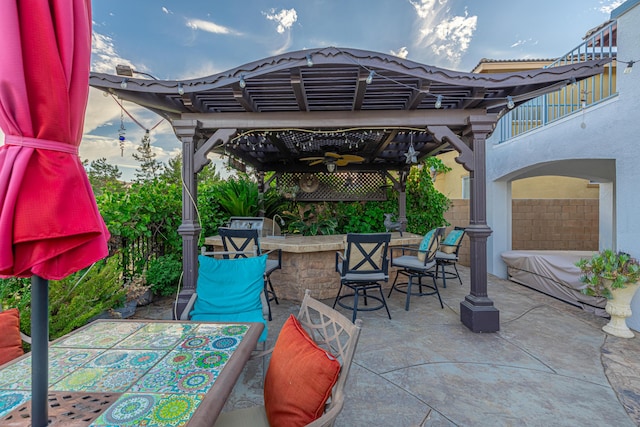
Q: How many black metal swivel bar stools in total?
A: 4